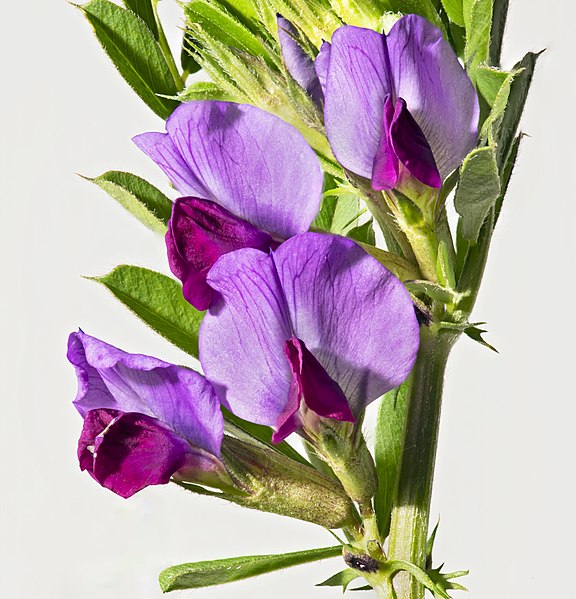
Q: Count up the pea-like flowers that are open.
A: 4